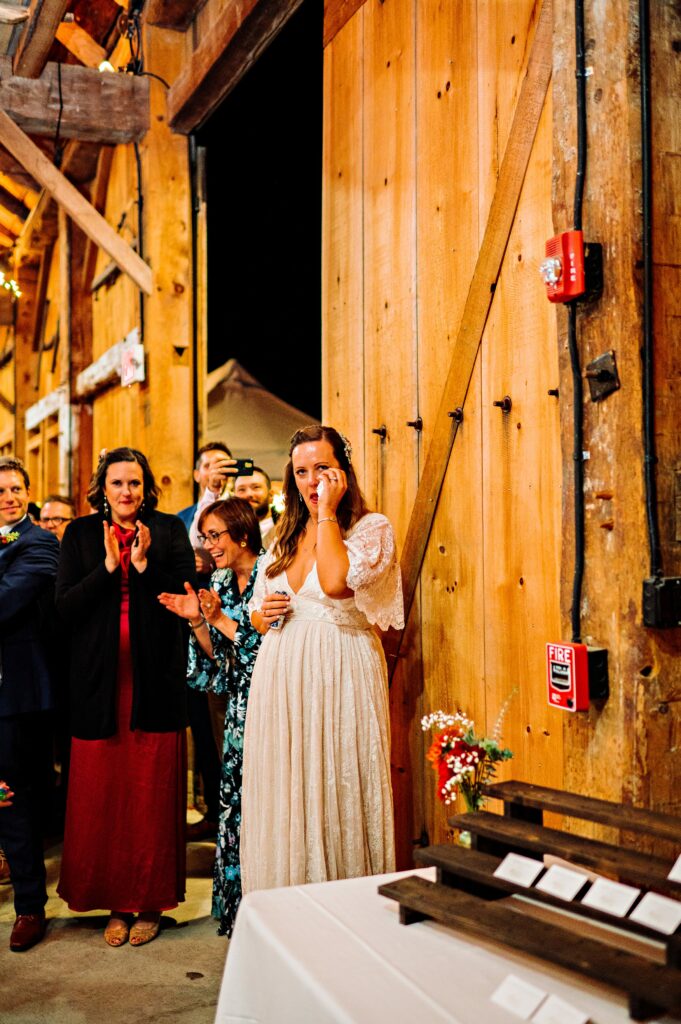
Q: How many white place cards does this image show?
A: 7